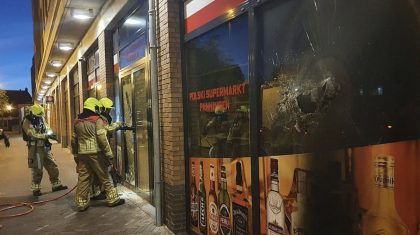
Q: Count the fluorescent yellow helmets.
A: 3